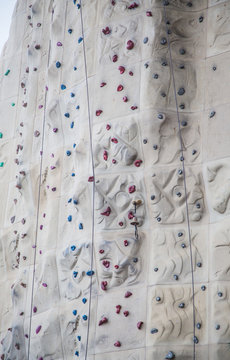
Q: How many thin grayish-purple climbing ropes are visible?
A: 3